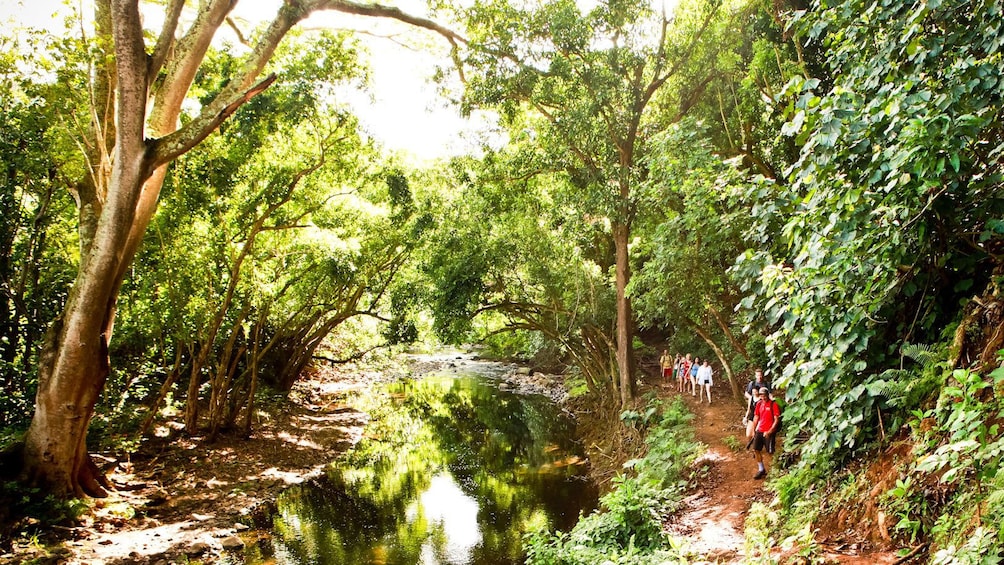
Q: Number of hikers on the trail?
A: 9